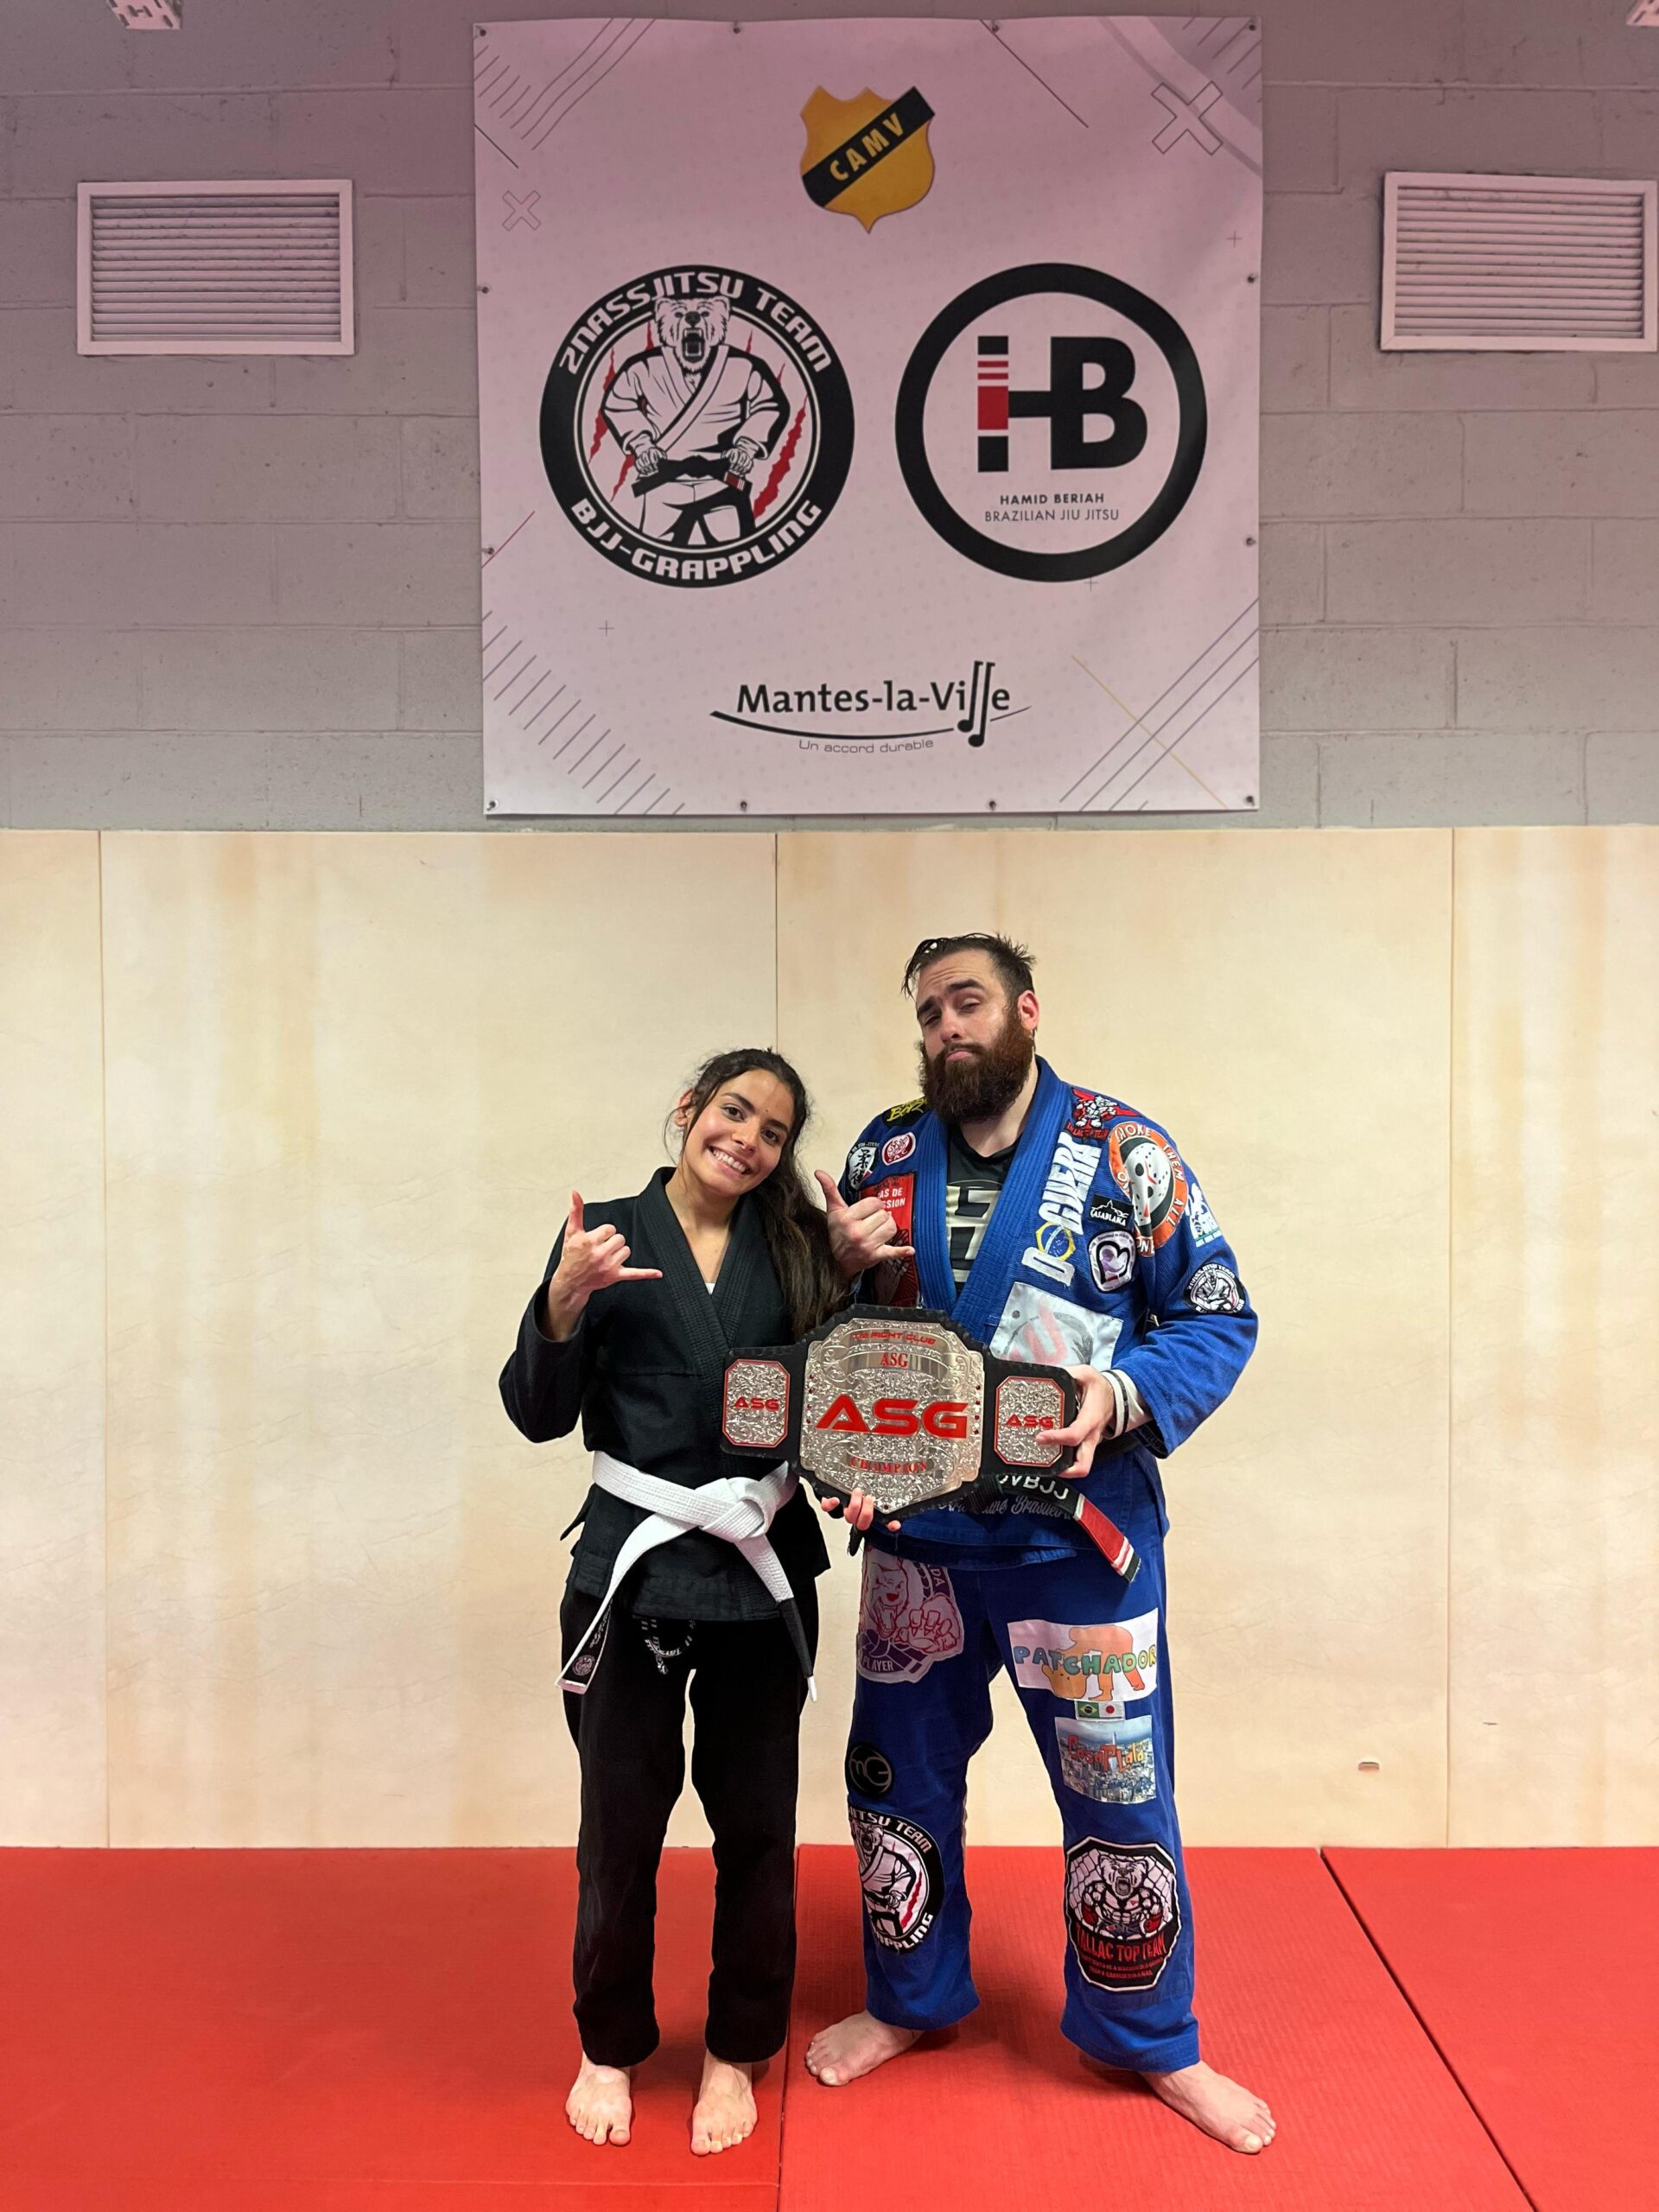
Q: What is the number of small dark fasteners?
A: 12